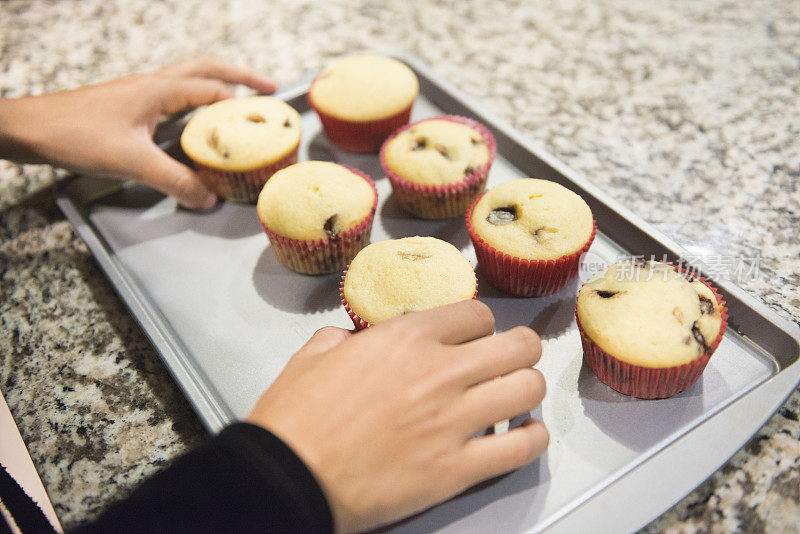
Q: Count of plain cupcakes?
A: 2